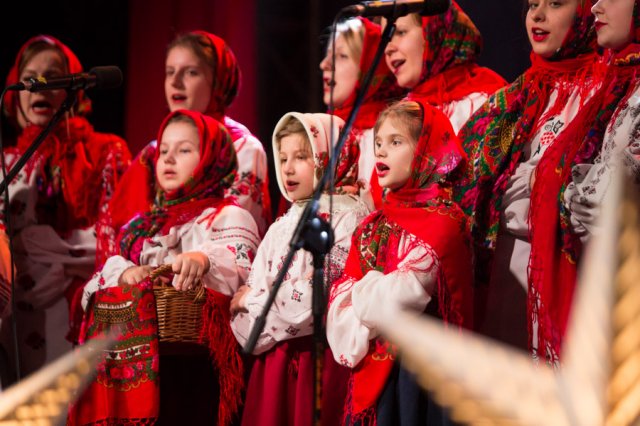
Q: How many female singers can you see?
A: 9